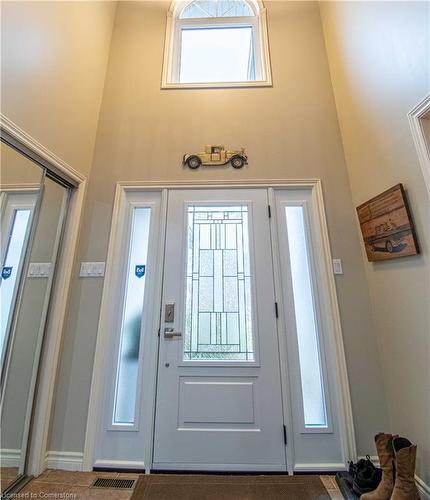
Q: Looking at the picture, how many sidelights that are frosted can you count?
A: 2